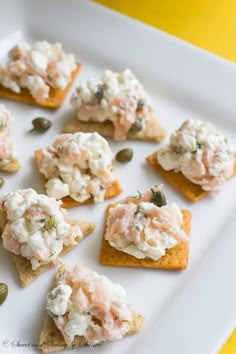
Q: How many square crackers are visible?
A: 4